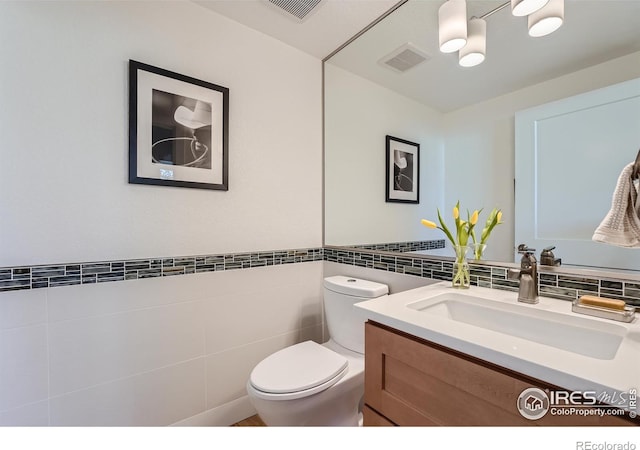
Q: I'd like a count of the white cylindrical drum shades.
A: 4